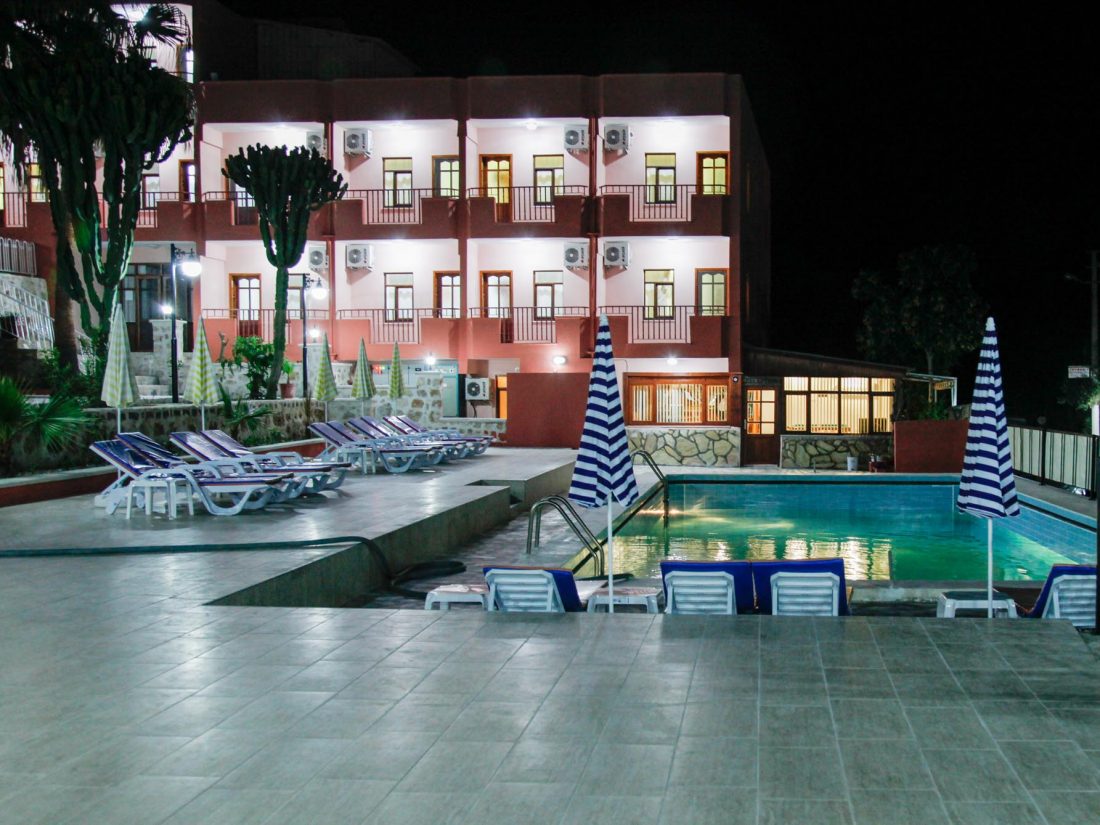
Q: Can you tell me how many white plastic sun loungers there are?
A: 14